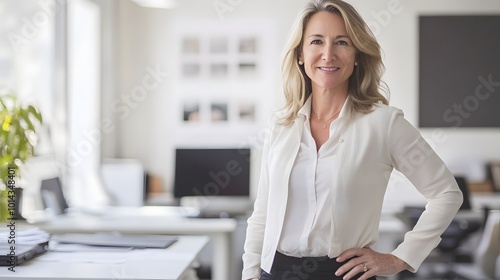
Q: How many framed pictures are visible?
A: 9